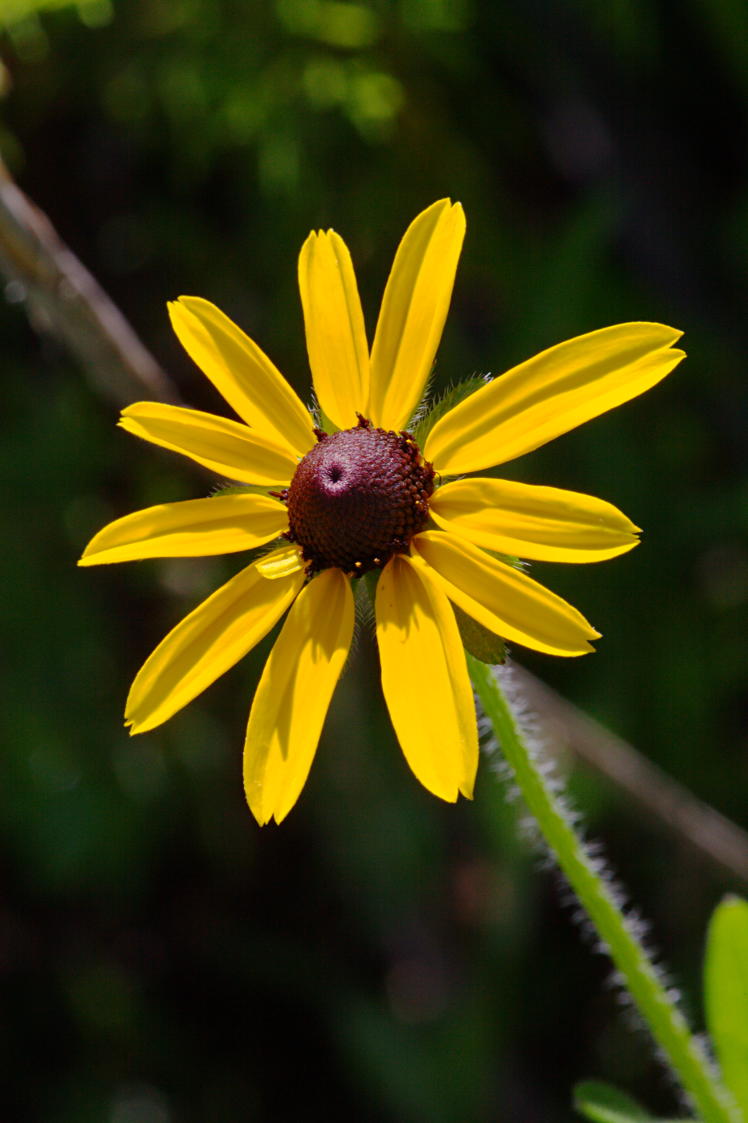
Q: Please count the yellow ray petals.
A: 11